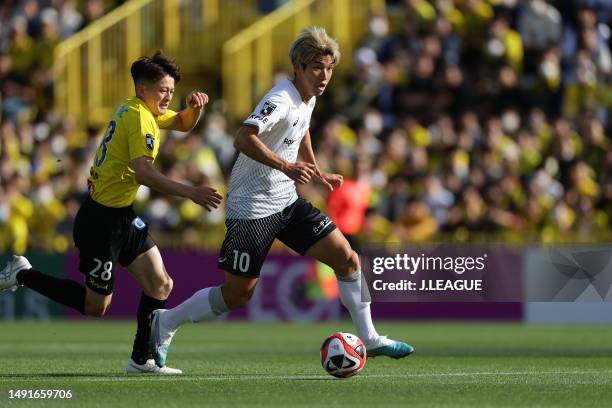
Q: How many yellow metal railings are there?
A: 2